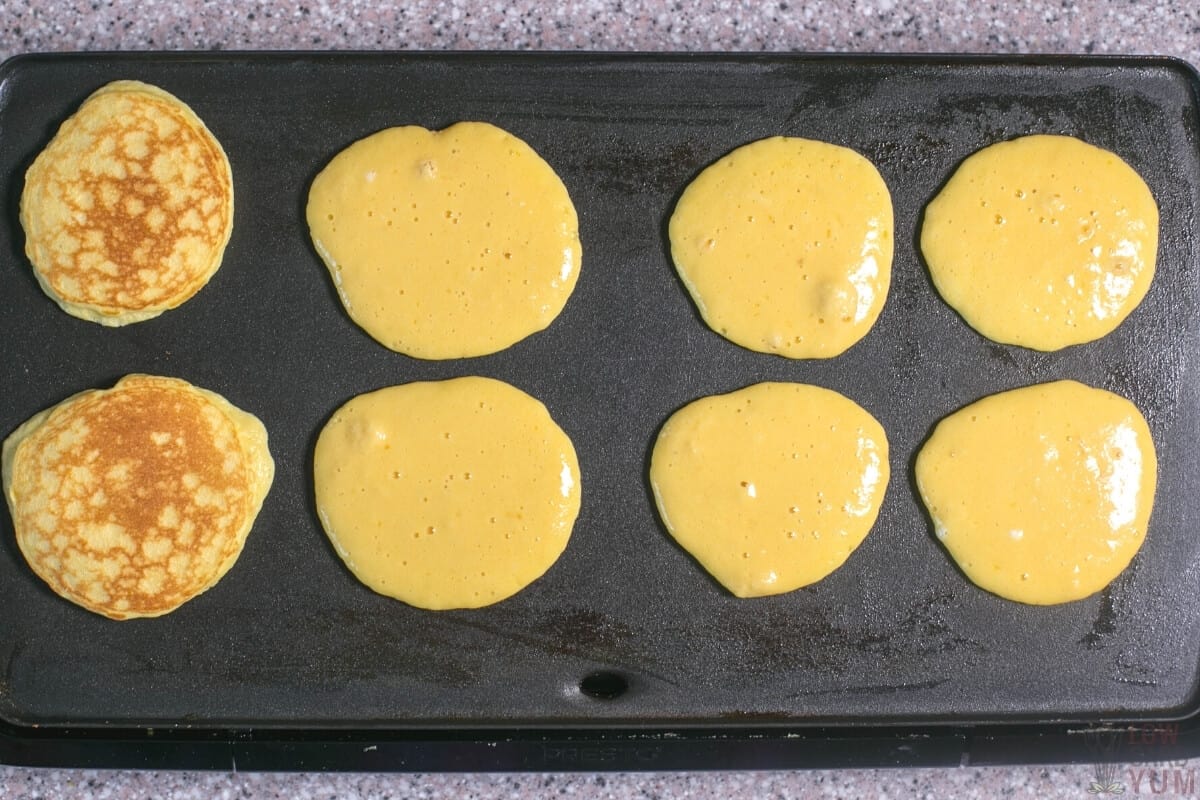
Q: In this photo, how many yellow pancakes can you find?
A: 6